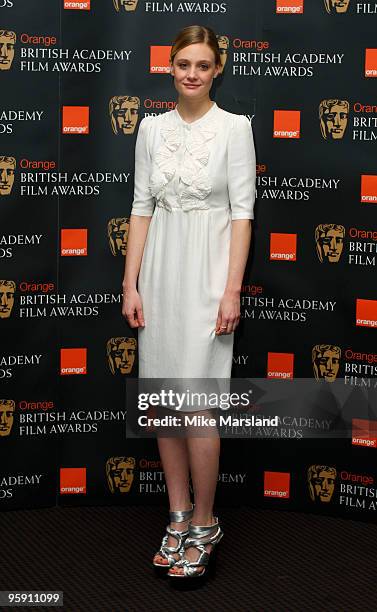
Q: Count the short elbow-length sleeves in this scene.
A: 2